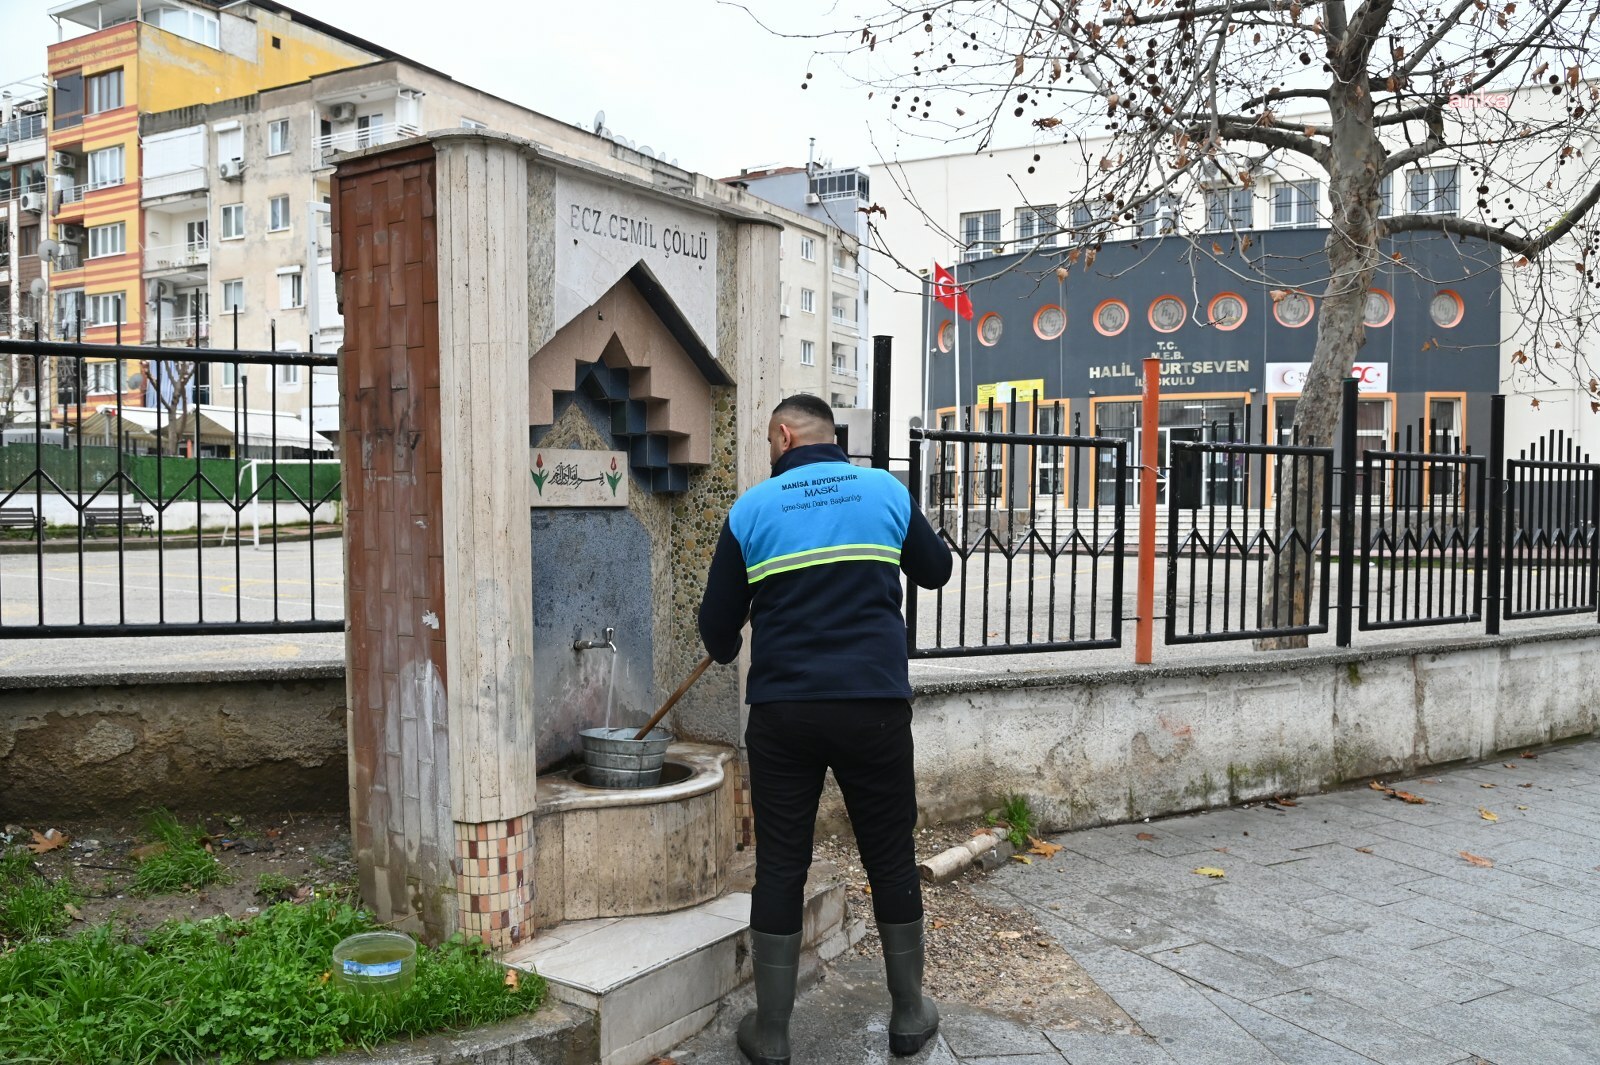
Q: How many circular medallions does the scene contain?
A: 9